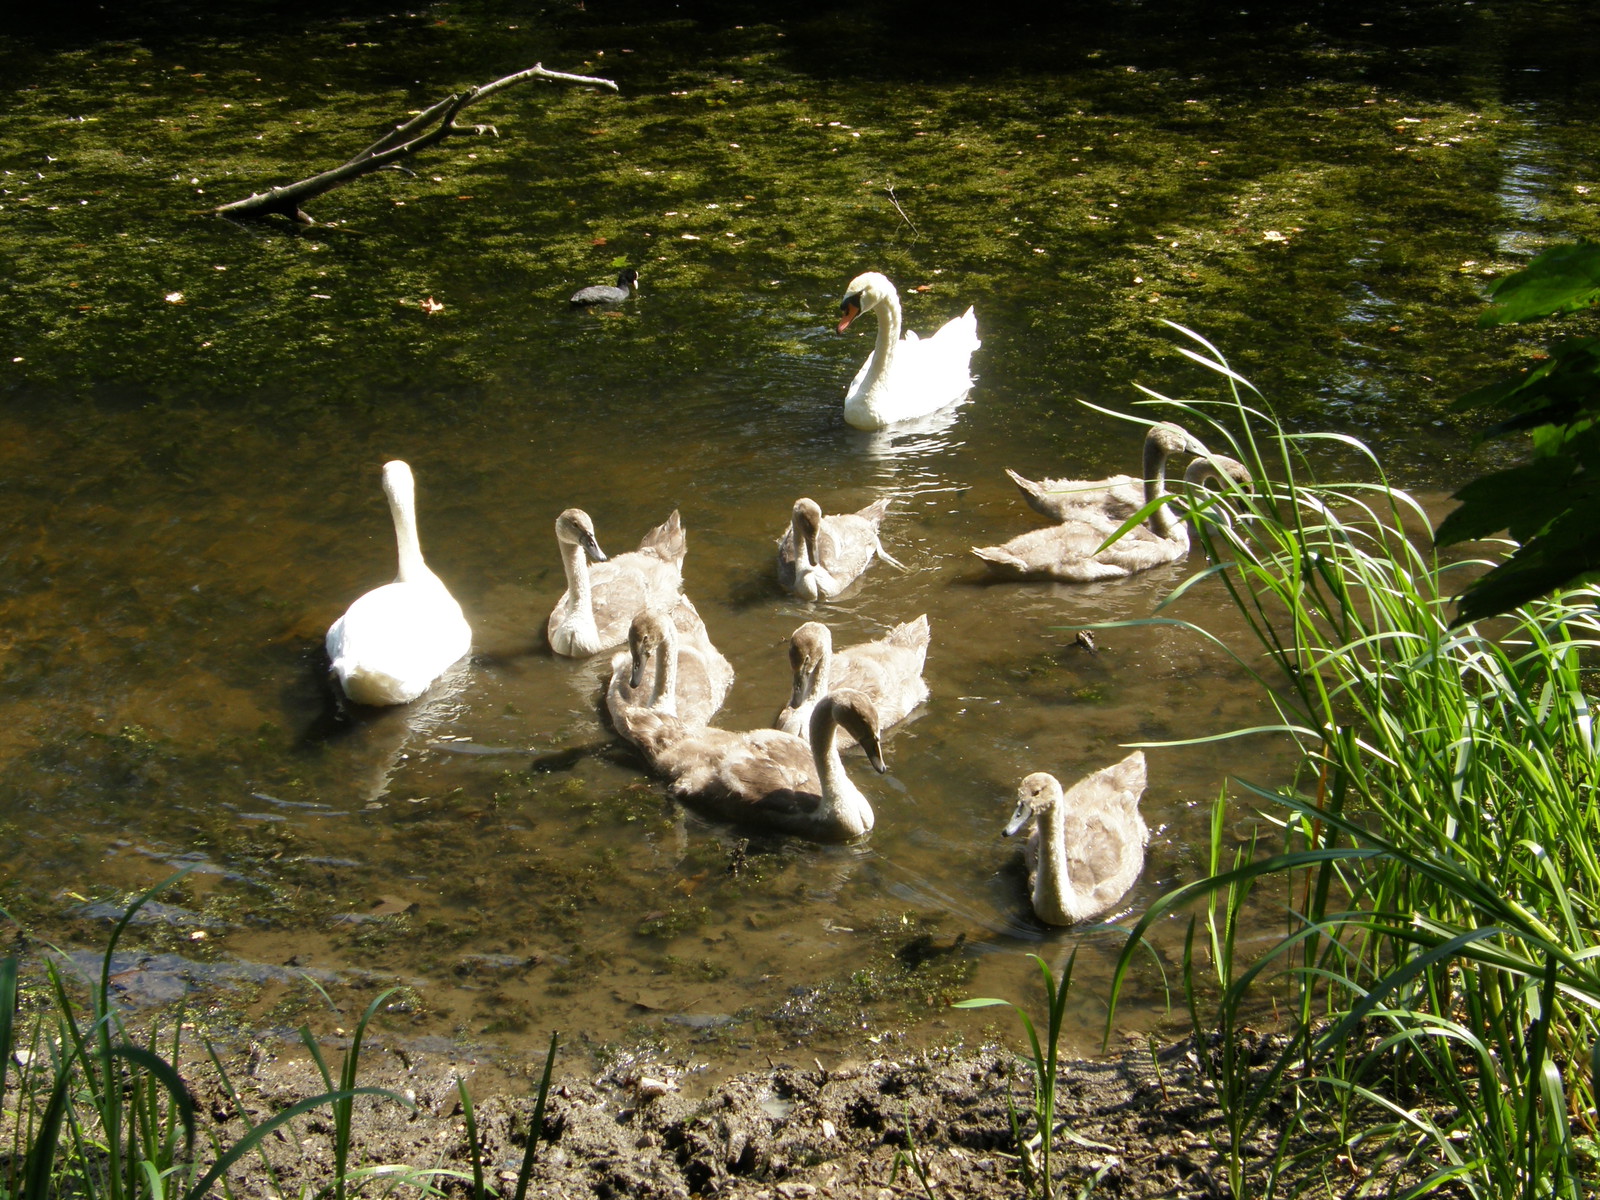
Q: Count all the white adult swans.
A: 2